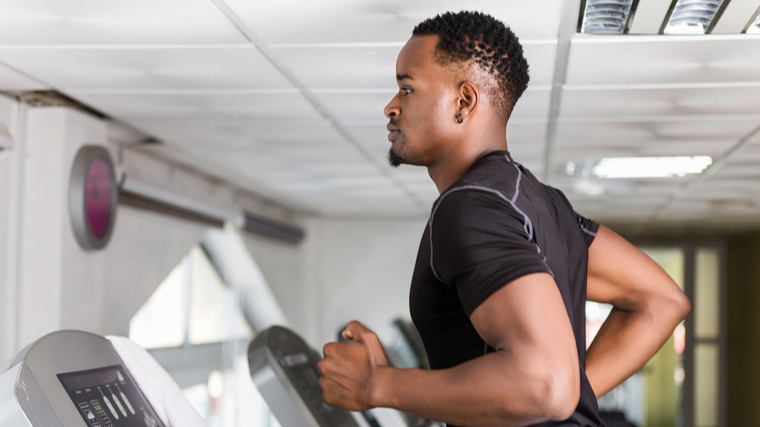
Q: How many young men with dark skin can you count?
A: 1